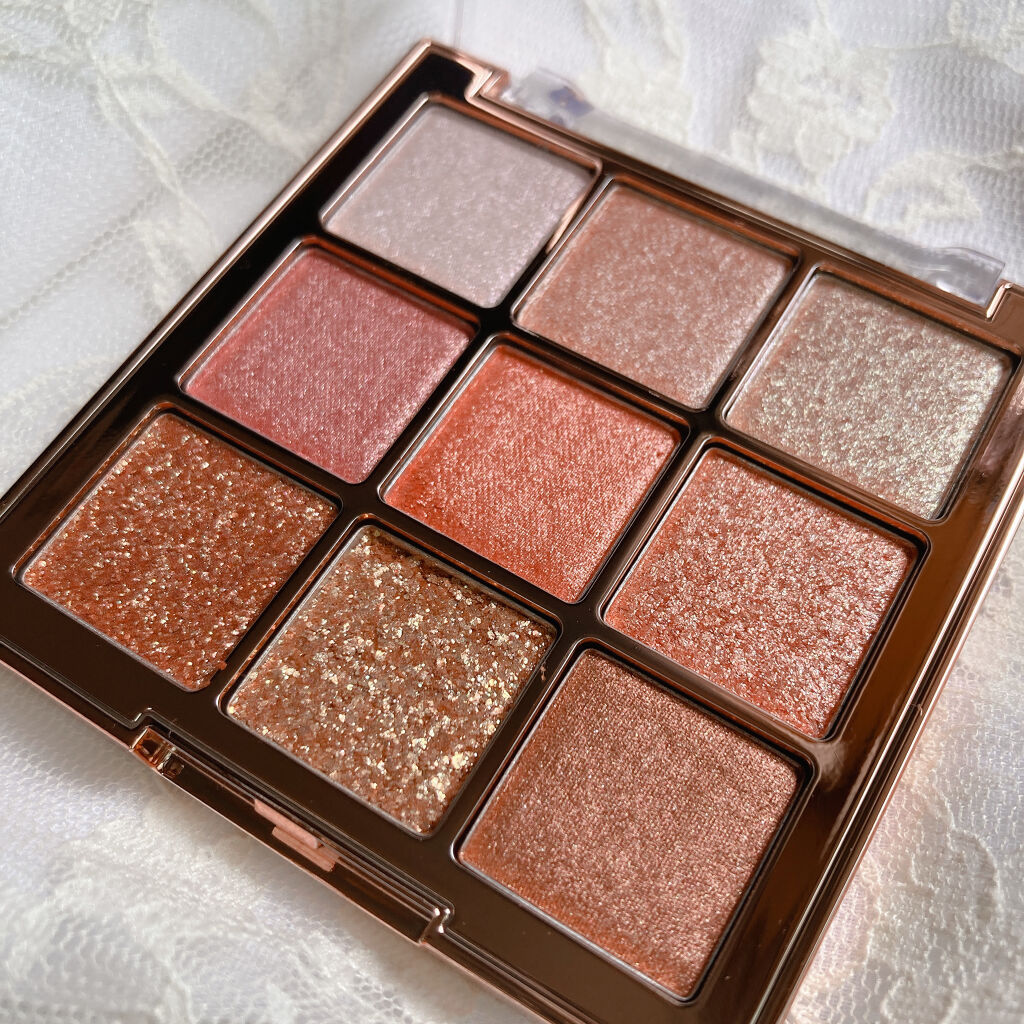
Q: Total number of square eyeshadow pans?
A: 9